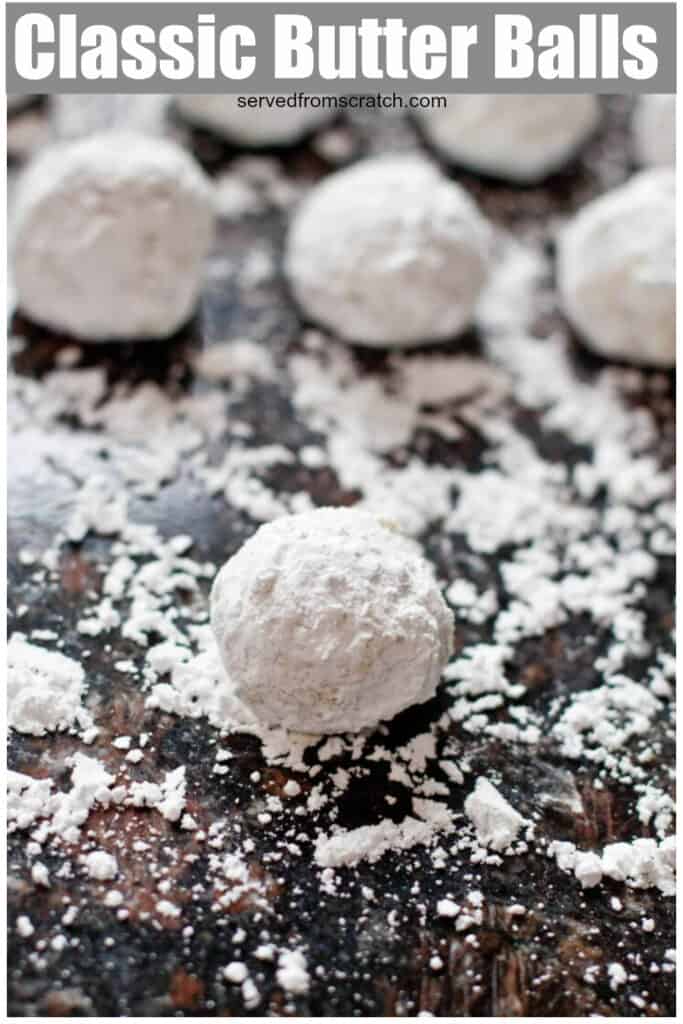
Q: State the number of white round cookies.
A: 7